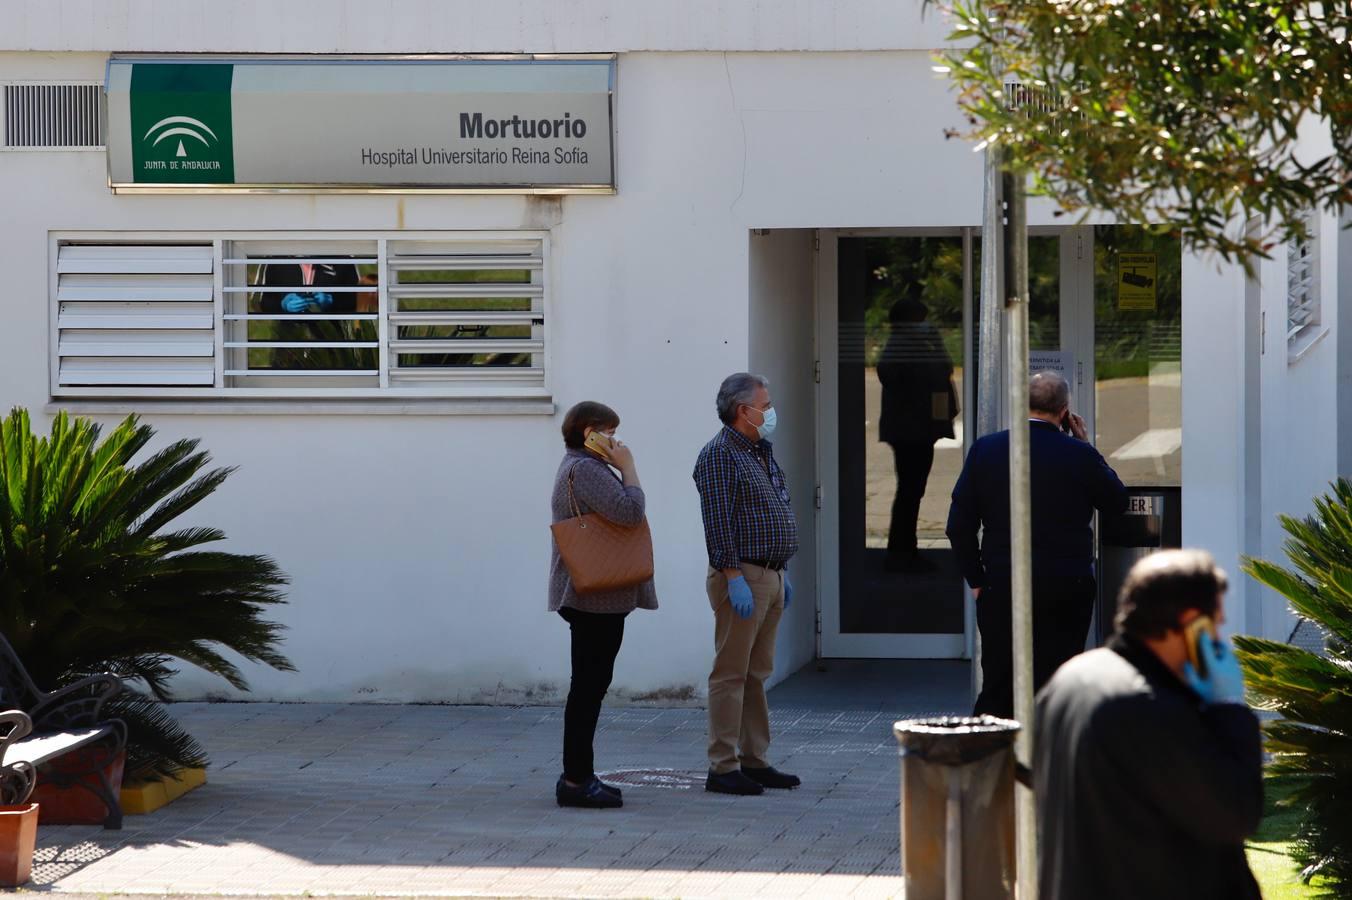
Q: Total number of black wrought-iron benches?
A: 1